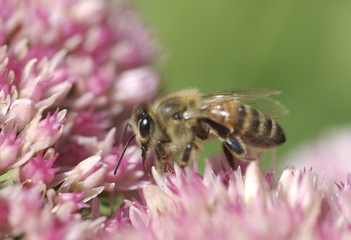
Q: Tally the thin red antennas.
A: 0